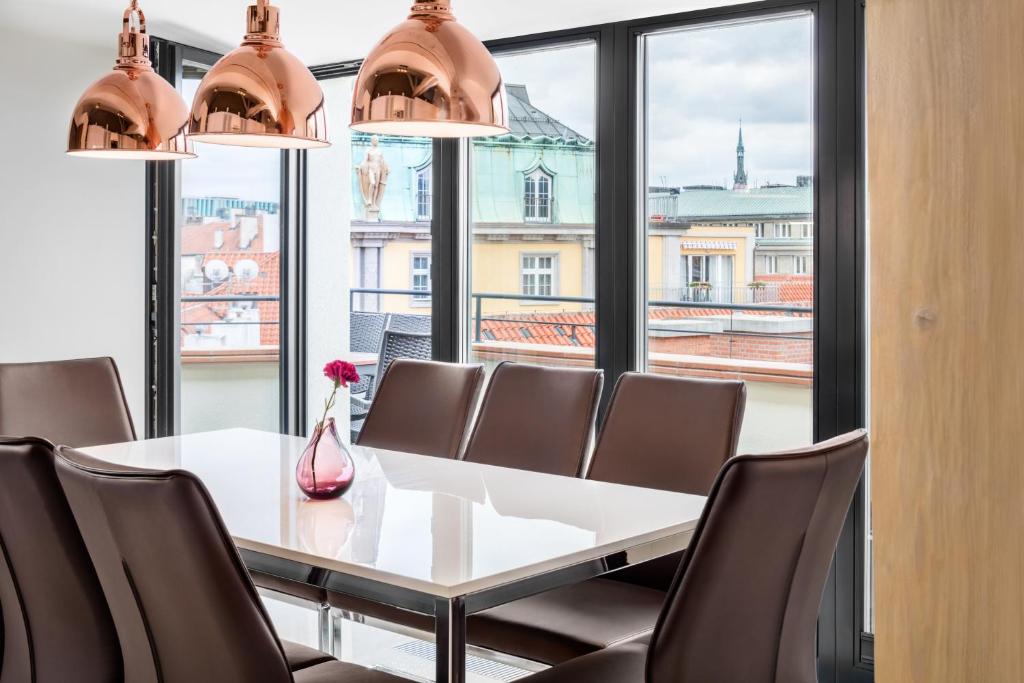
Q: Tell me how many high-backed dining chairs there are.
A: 7